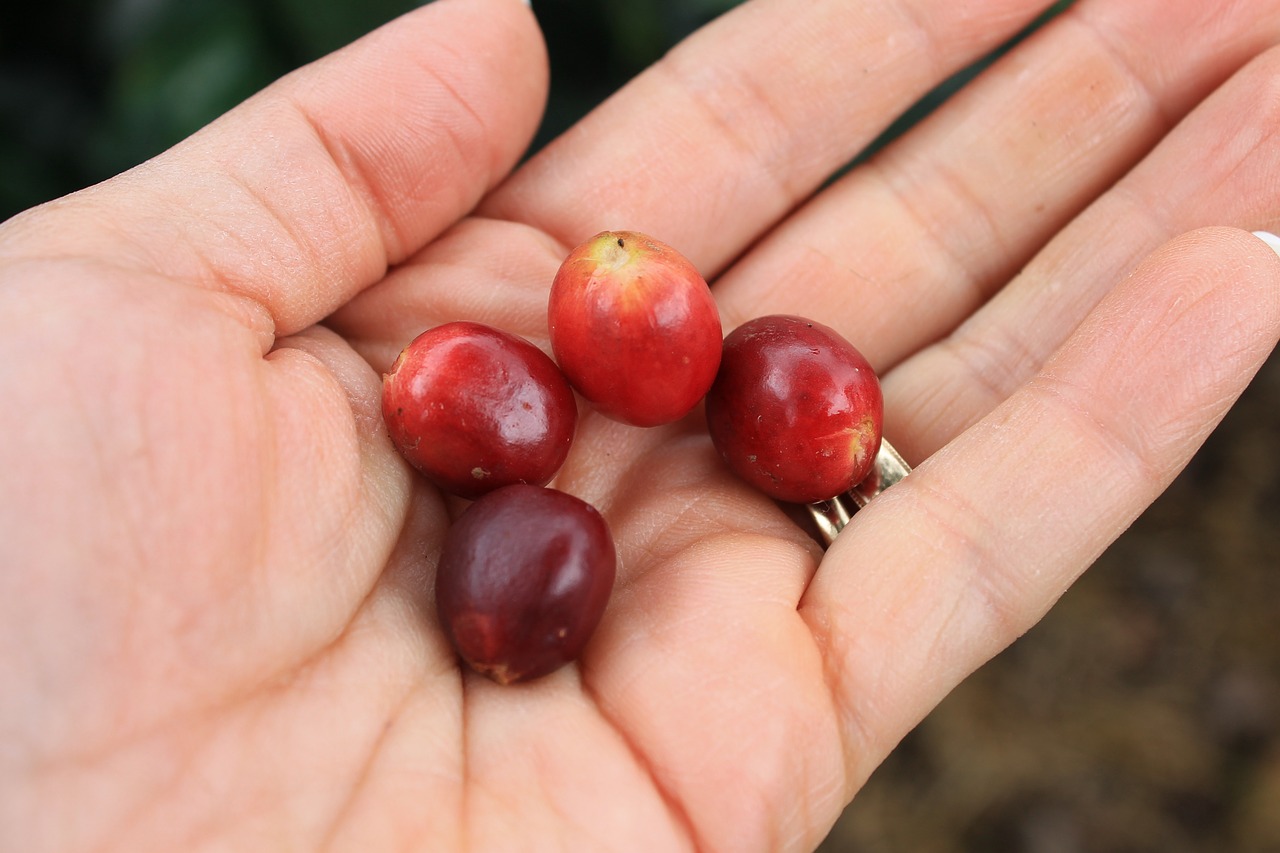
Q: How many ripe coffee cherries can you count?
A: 4